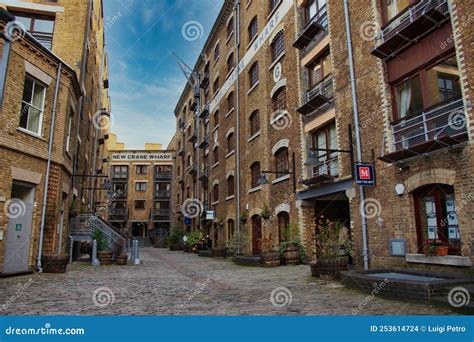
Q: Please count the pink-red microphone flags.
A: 0